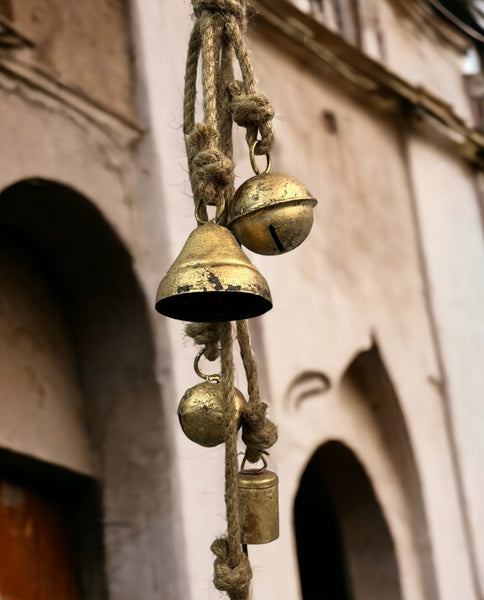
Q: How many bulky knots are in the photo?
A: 6